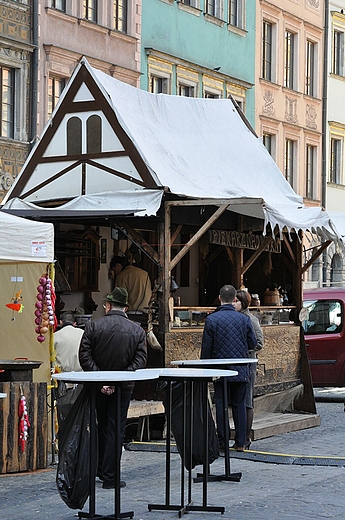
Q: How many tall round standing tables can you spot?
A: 3